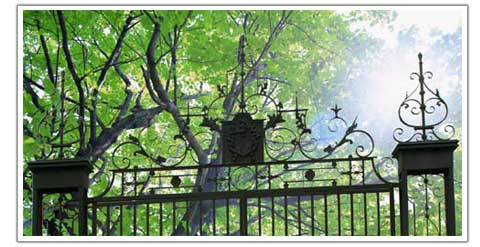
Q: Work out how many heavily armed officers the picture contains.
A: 0